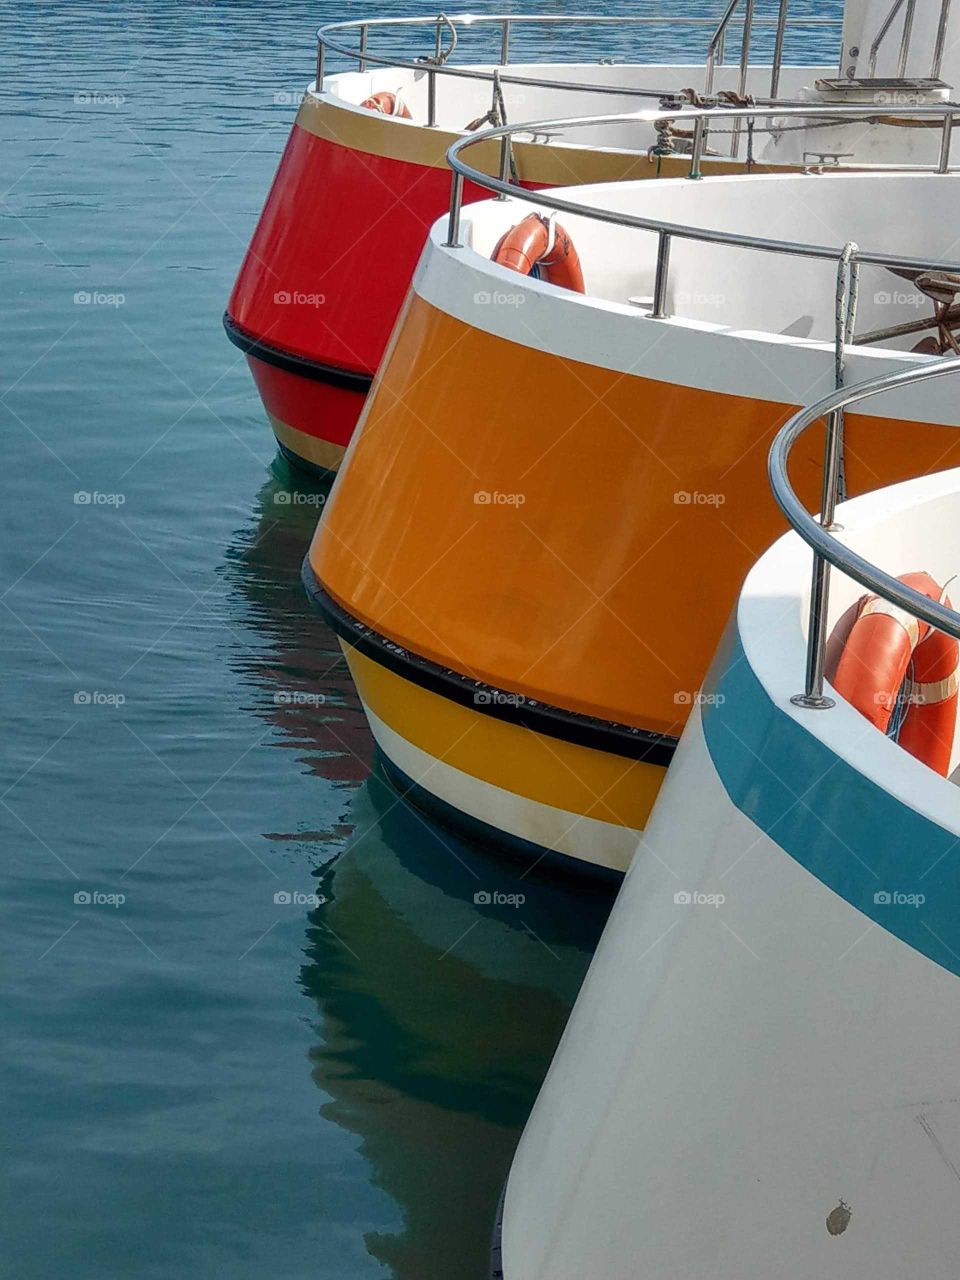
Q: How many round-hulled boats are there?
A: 3